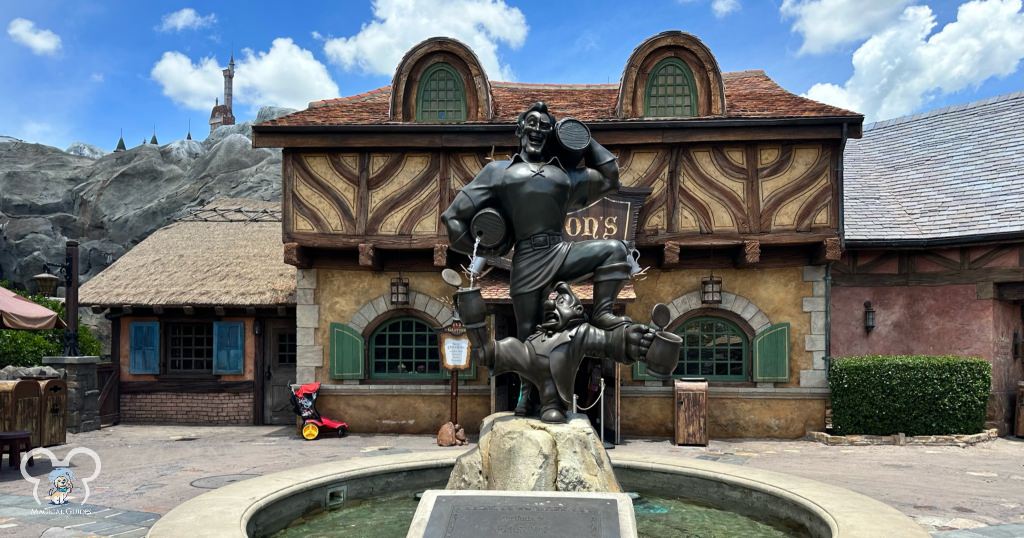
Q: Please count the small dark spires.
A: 3